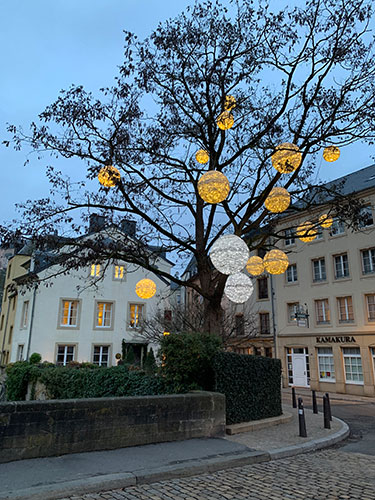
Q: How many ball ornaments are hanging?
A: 15